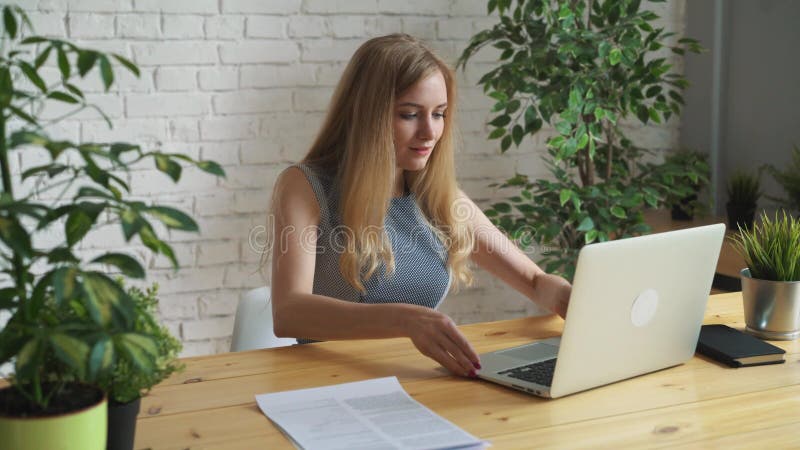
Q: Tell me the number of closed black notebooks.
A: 1